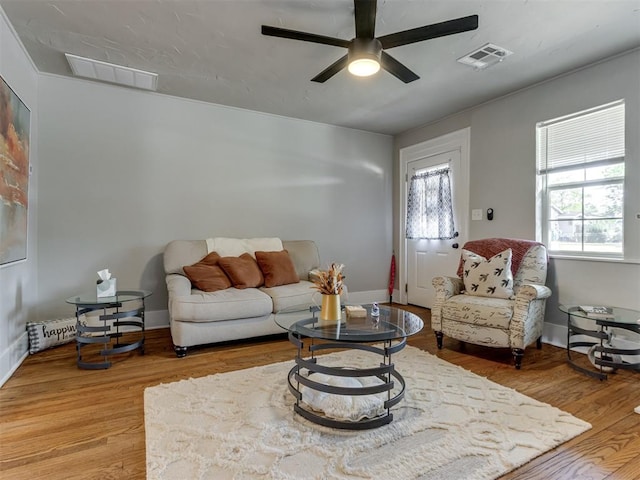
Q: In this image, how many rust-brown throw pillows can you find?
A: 3